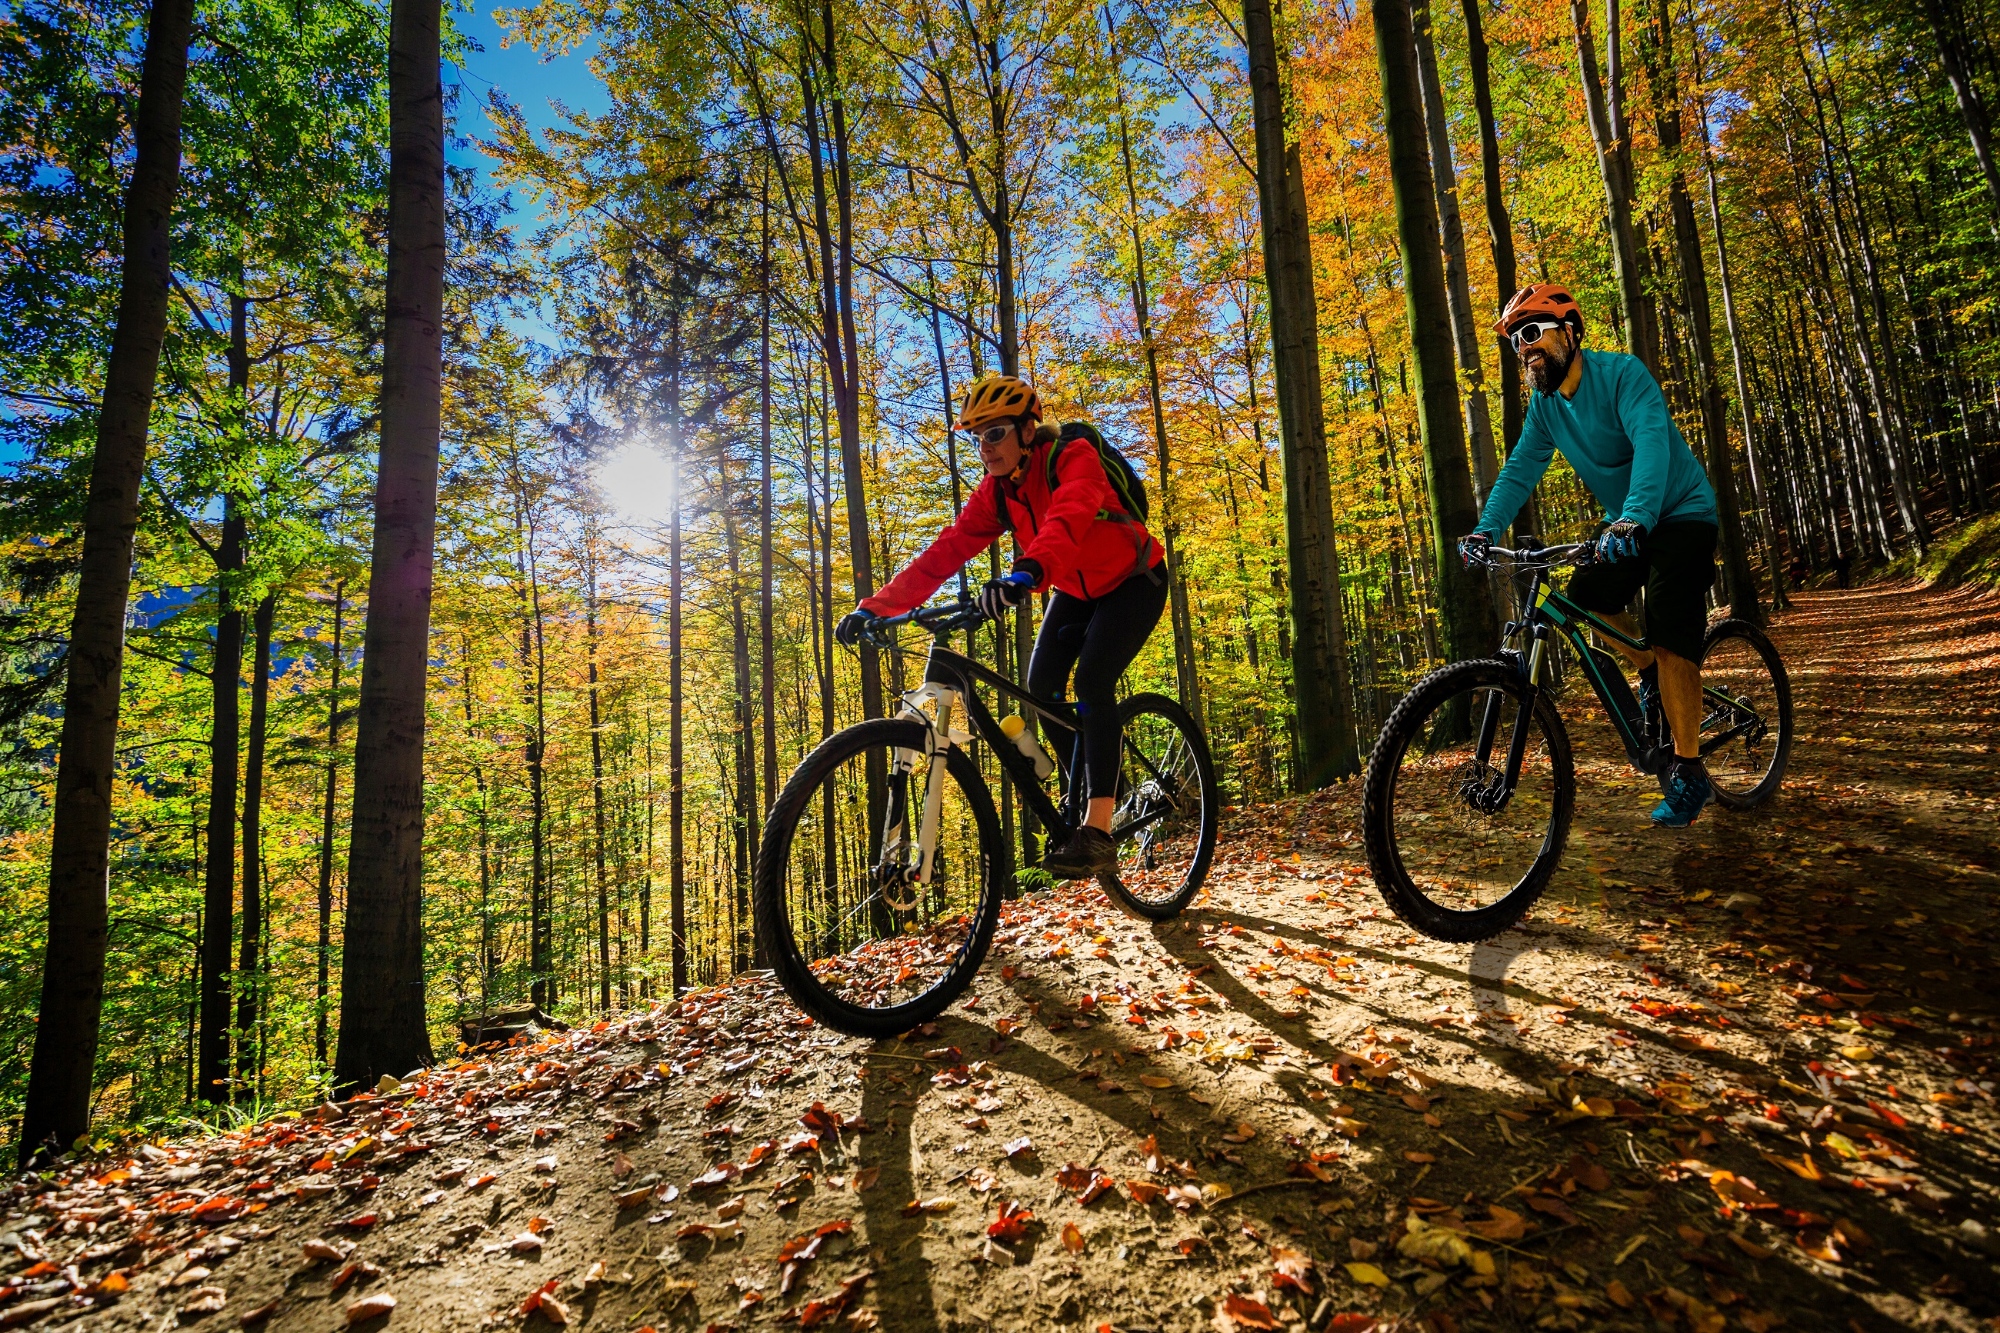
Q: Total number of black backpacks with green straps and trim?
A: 1